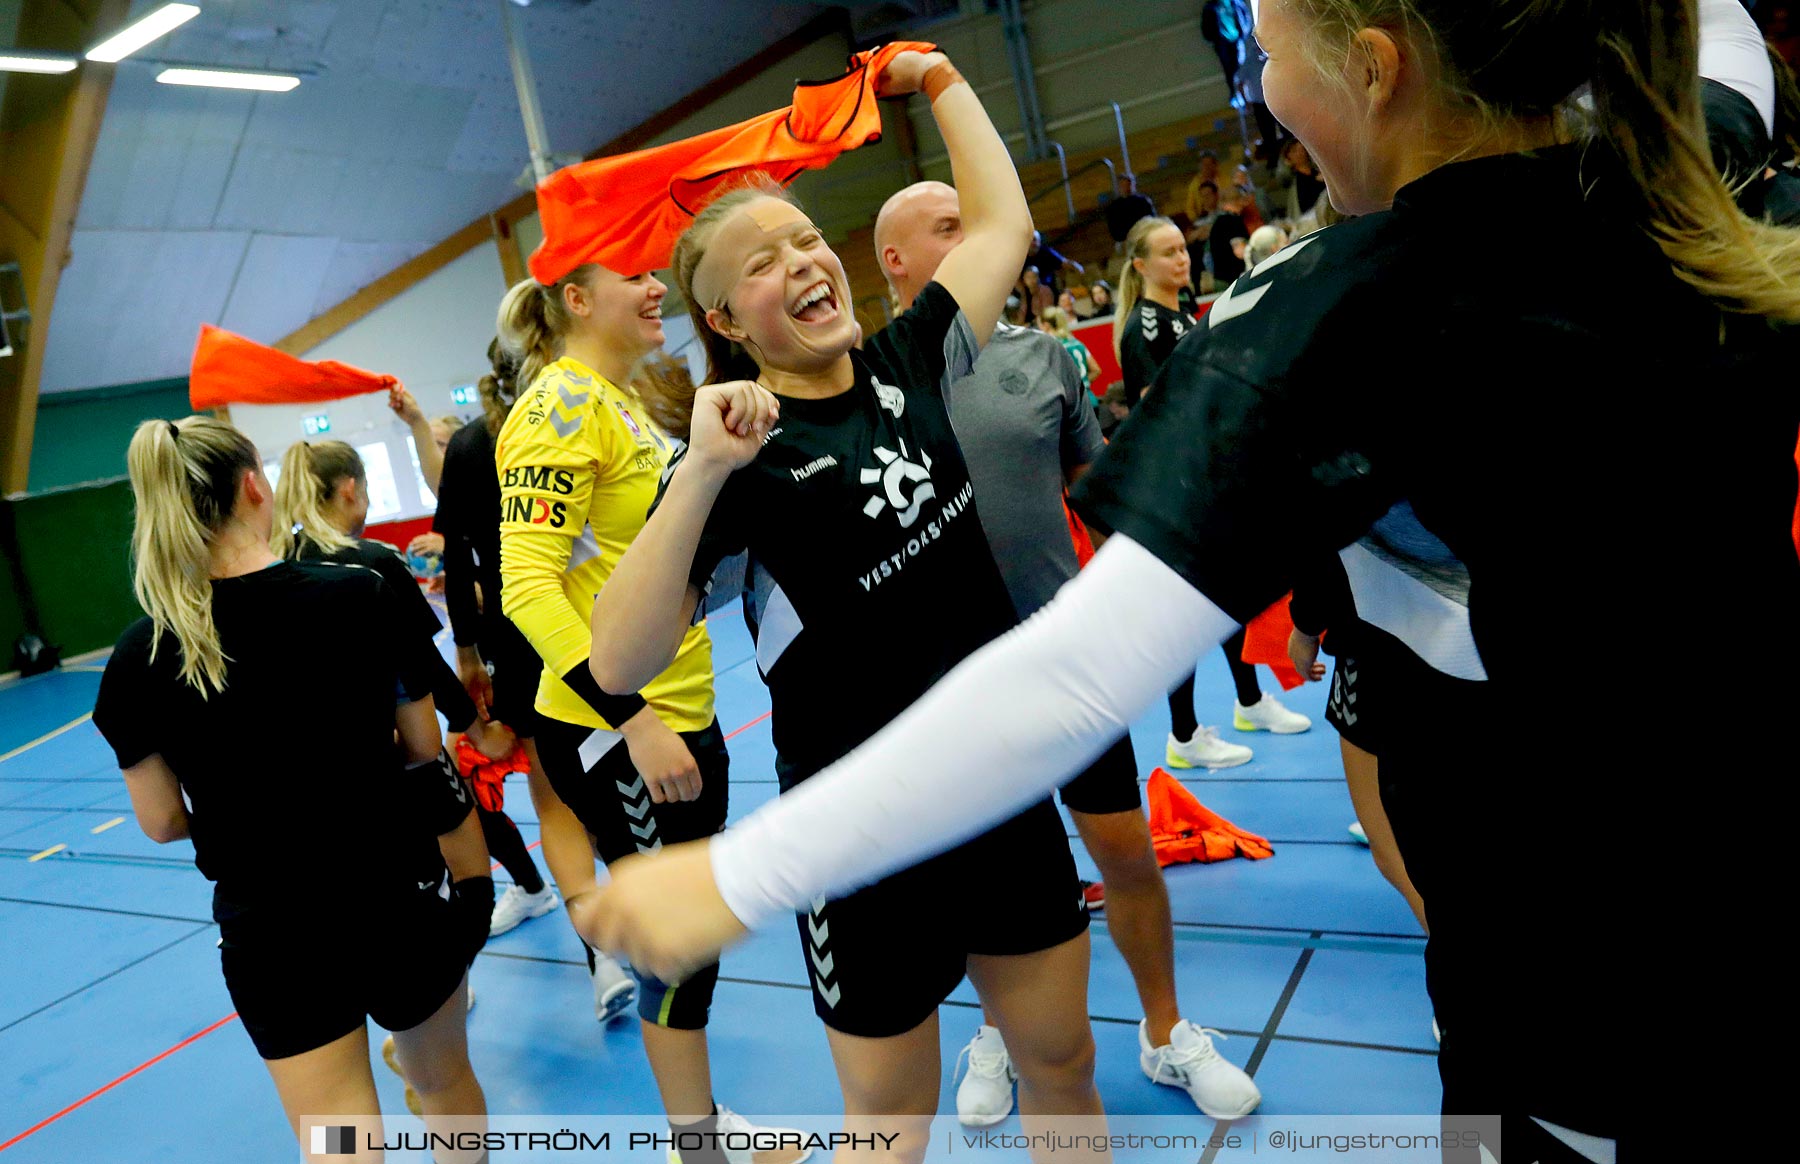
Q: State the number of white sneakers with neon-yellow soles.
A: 2